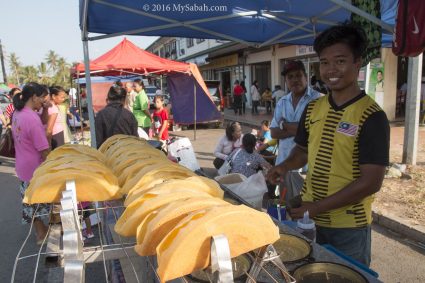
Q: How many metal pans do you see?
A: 3